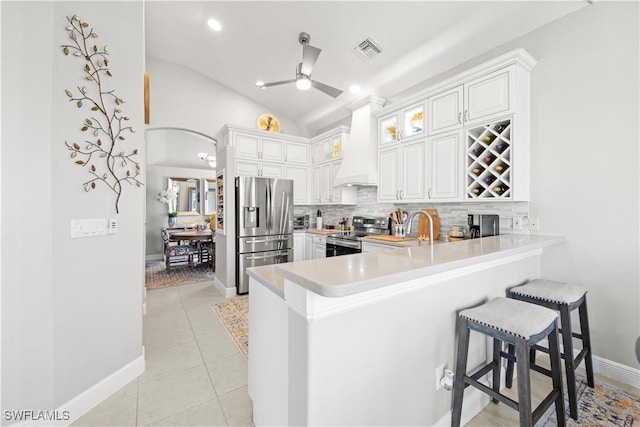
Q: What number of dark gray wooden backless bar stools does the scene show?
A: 2